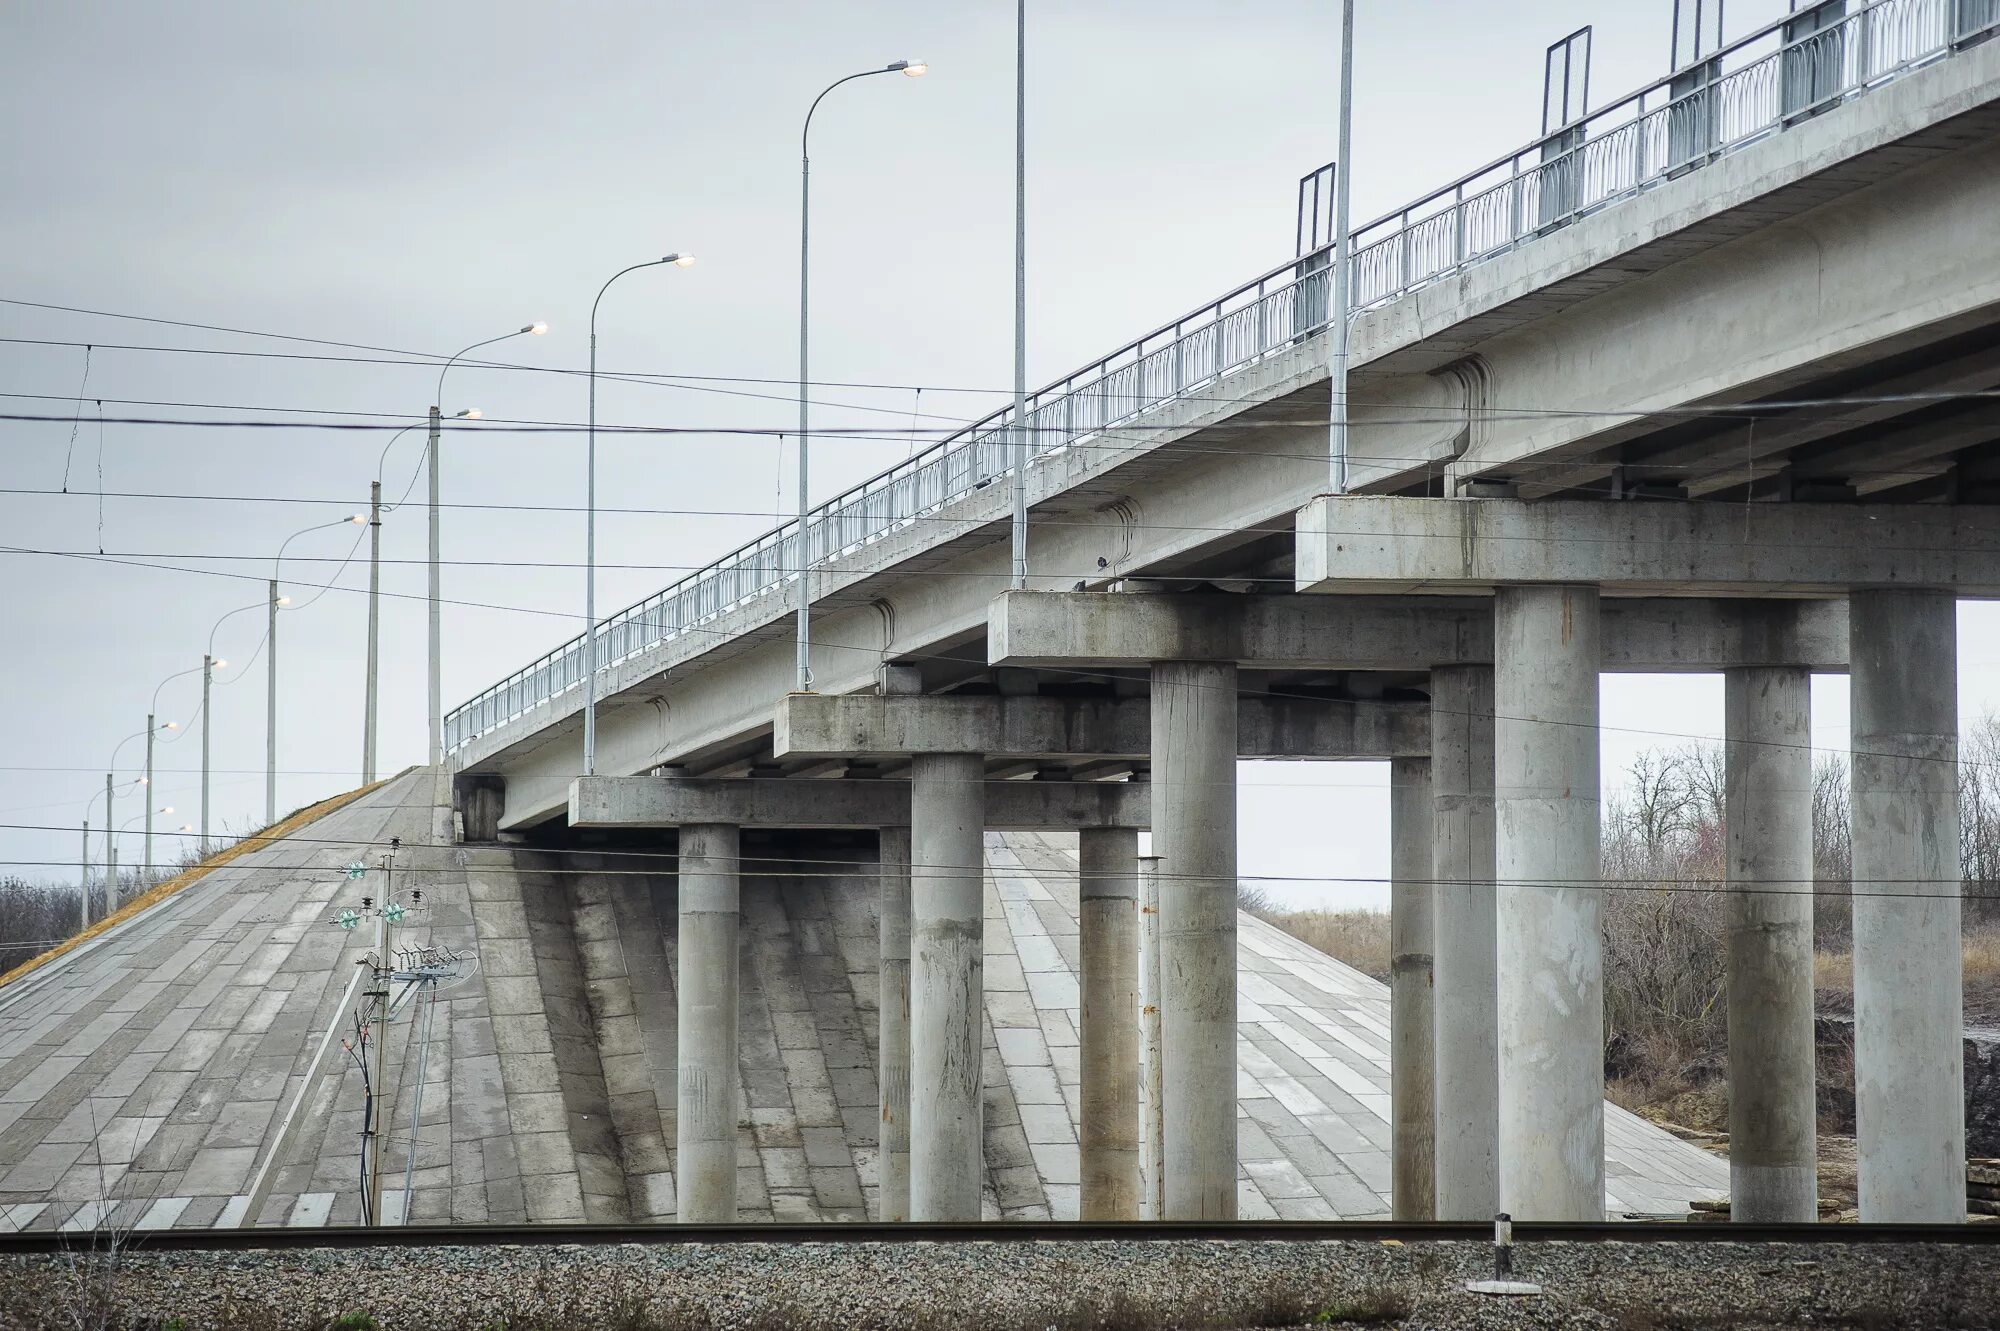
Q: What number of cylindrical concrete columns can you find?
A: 10